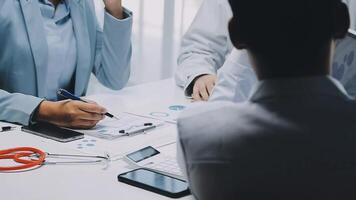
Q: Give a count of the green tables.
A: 0